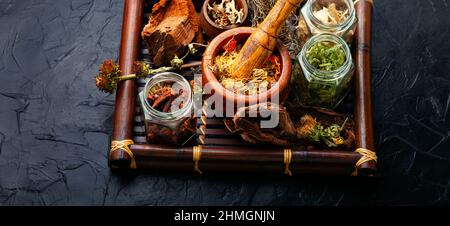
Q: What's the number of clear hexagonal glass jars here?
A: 3